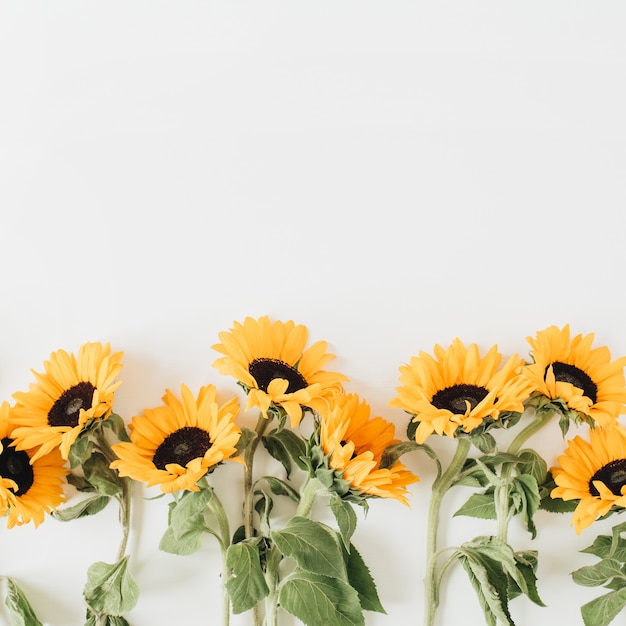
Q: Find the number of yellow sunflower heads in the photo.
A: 8